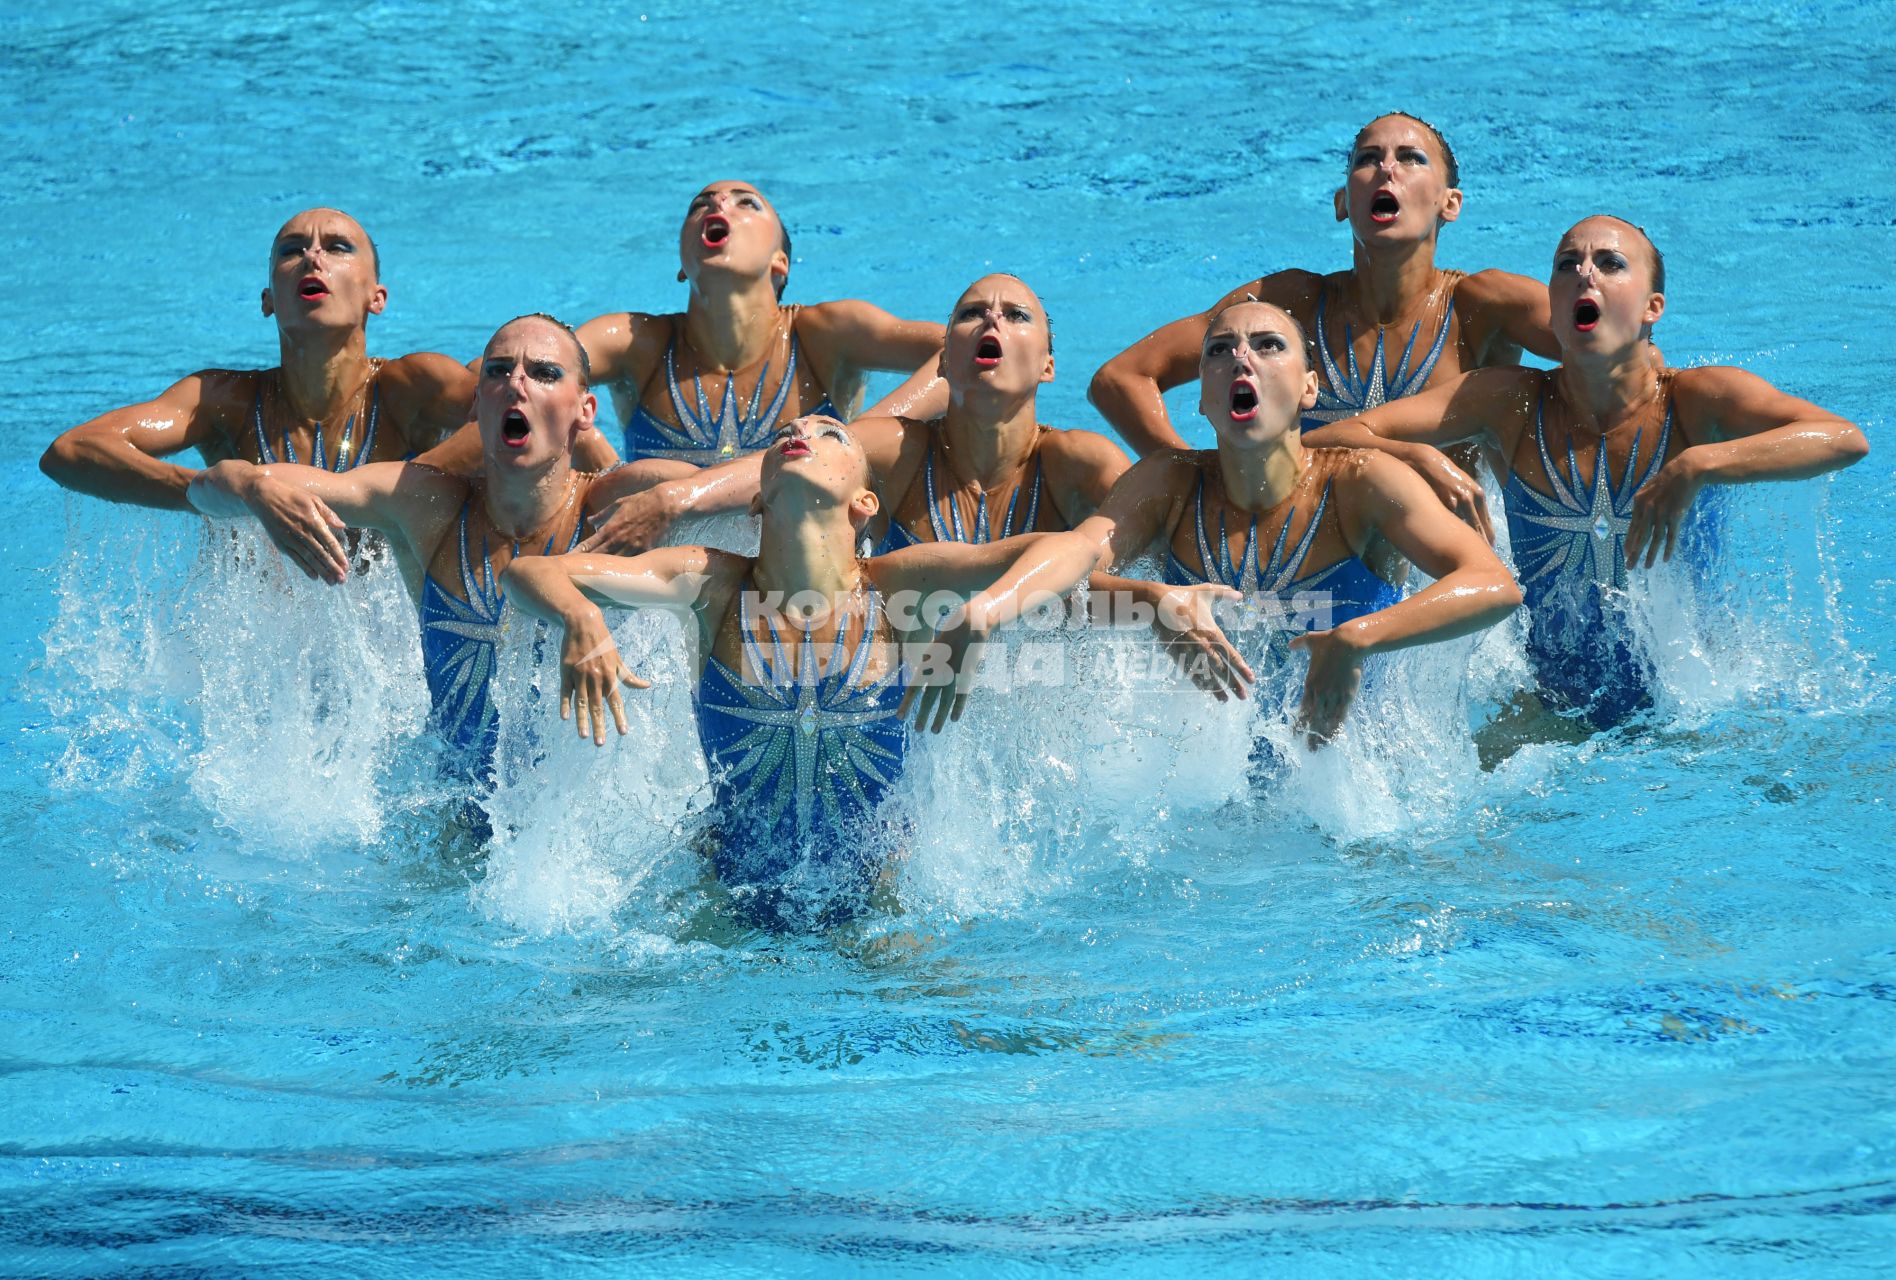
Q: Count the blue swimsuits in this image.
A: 8